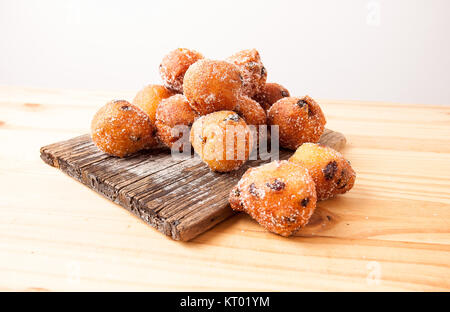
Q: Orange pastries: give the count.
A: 12